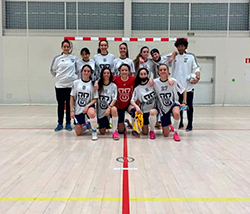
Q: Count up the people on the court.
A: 12